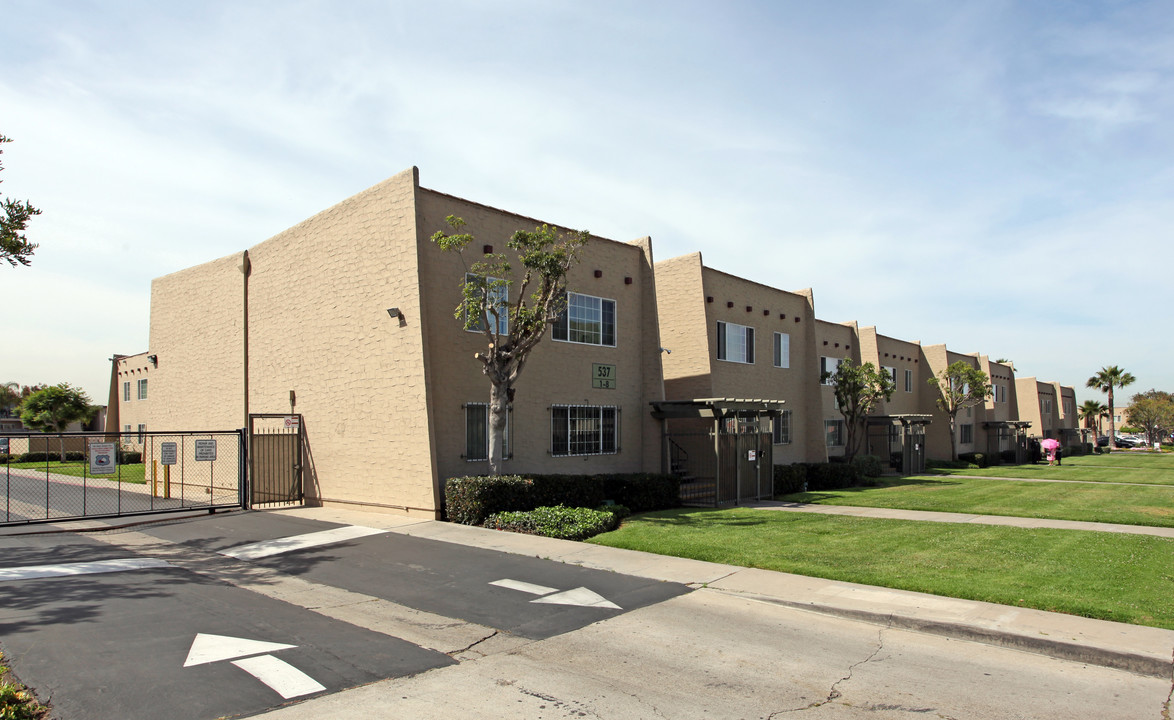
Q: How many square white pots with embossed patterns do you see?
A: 0